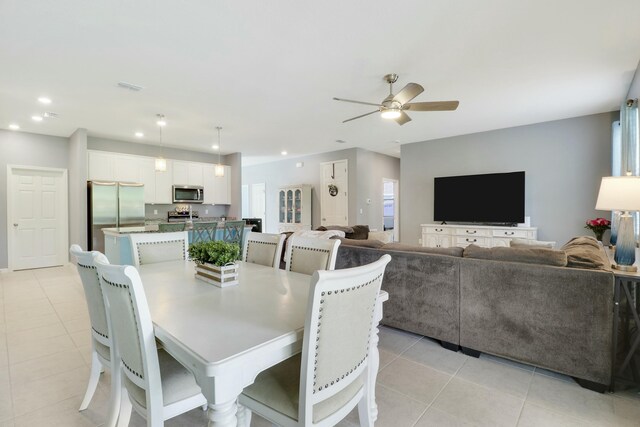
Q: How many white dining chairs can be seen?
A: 6